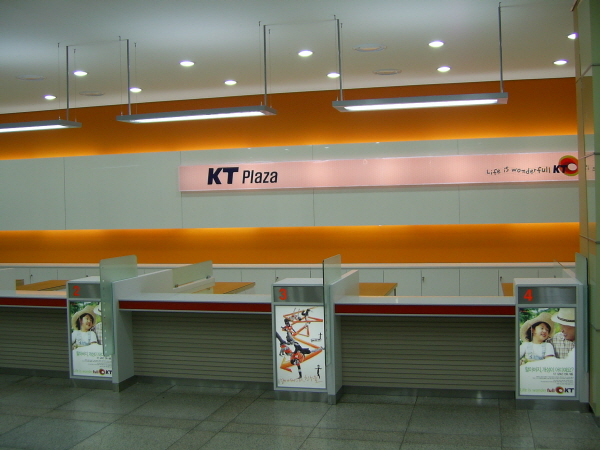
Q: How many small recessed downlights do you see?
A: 11